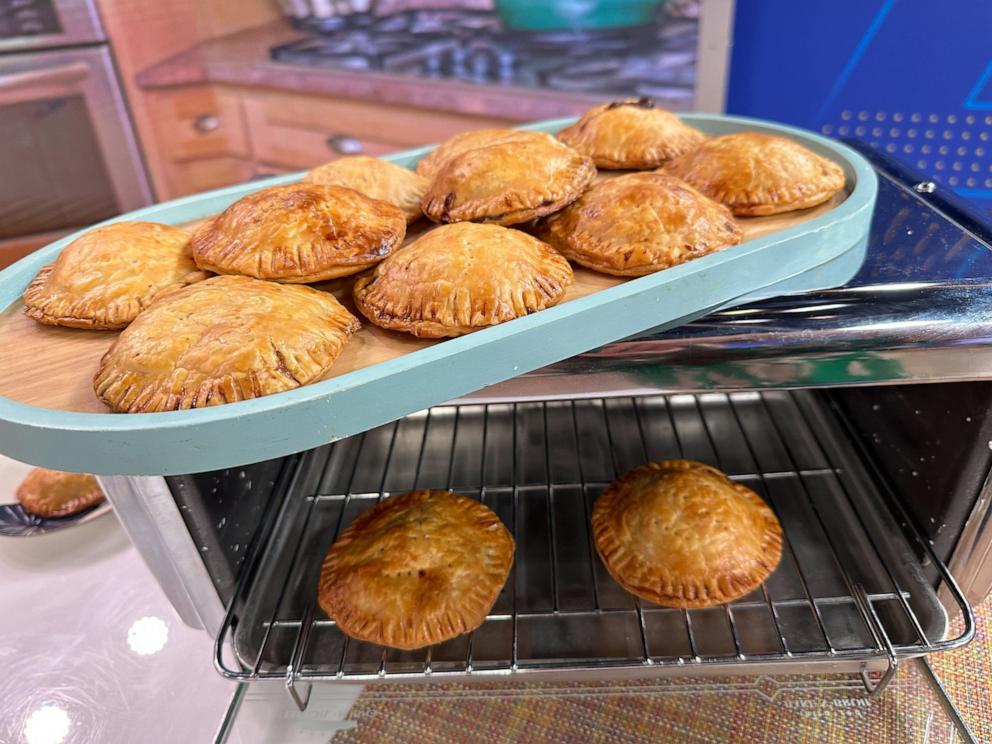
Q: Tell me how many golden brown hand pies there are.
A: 13